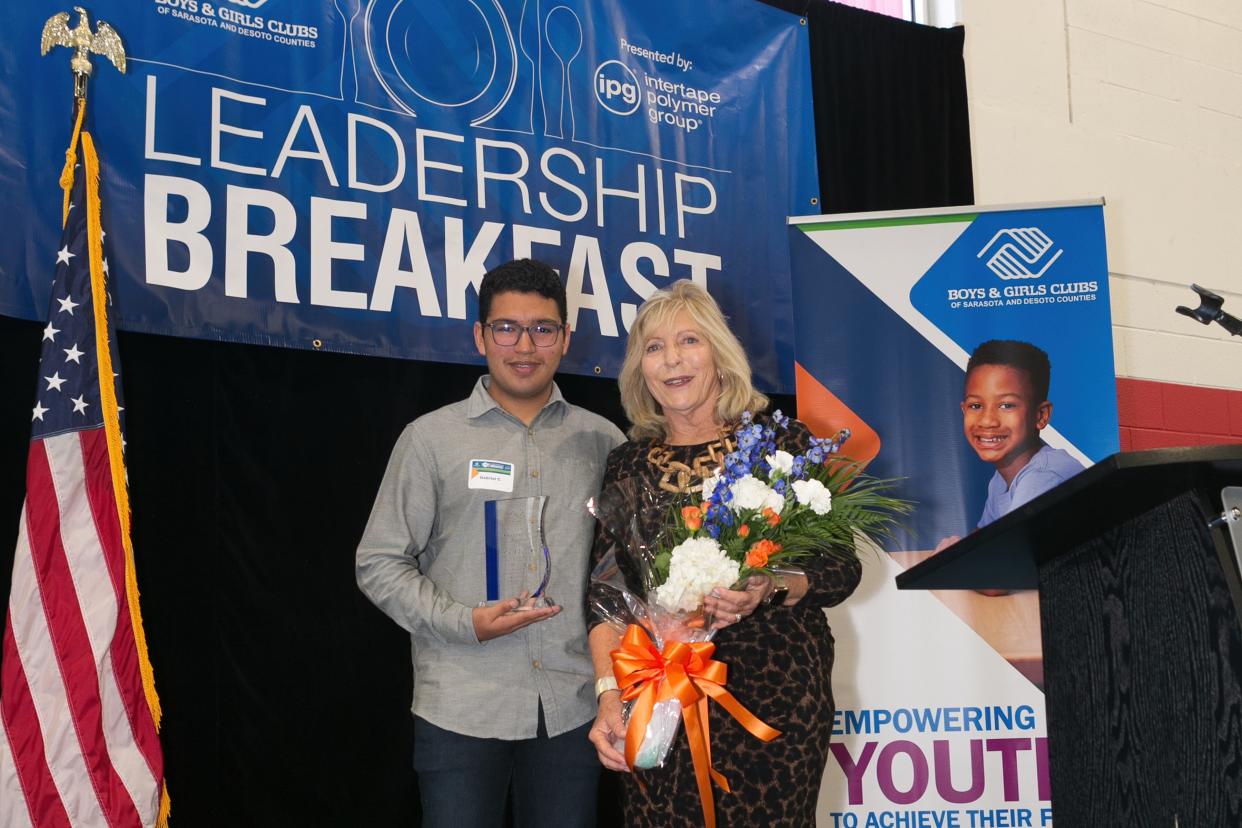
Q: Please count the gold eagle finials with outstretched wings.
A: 1